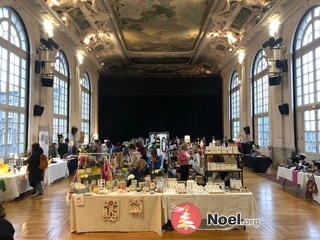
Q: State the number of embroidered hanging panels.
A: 2